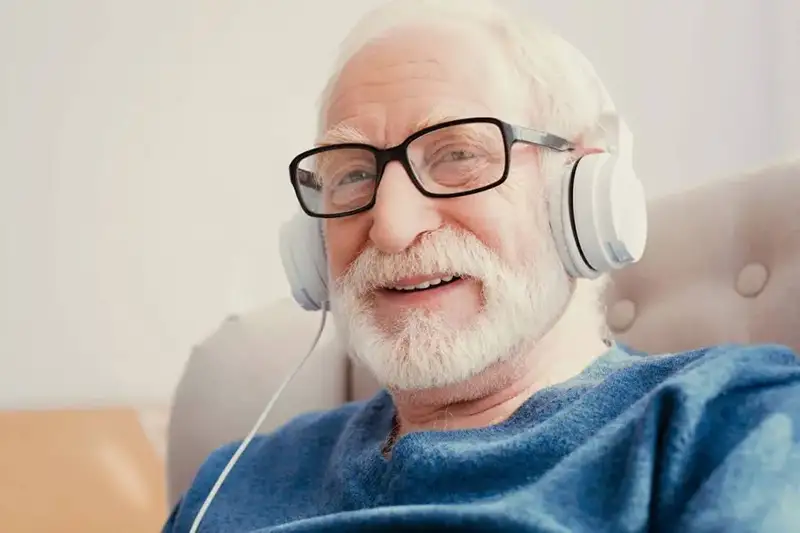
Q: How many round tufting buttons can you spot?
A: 2